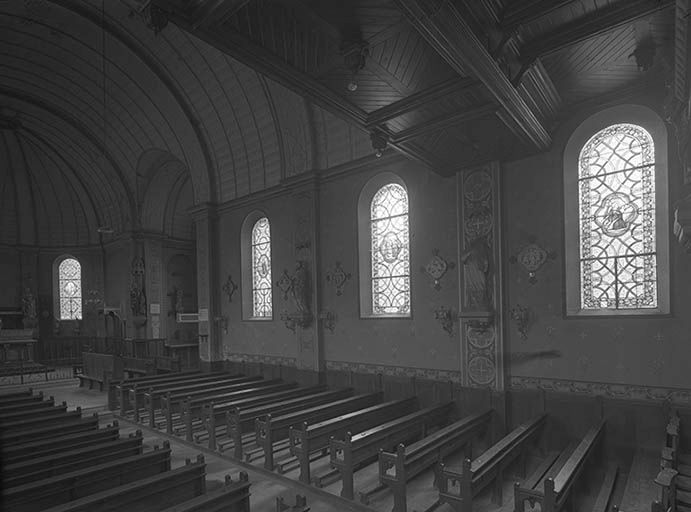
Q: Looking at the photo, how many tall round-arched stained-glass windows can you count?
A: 4